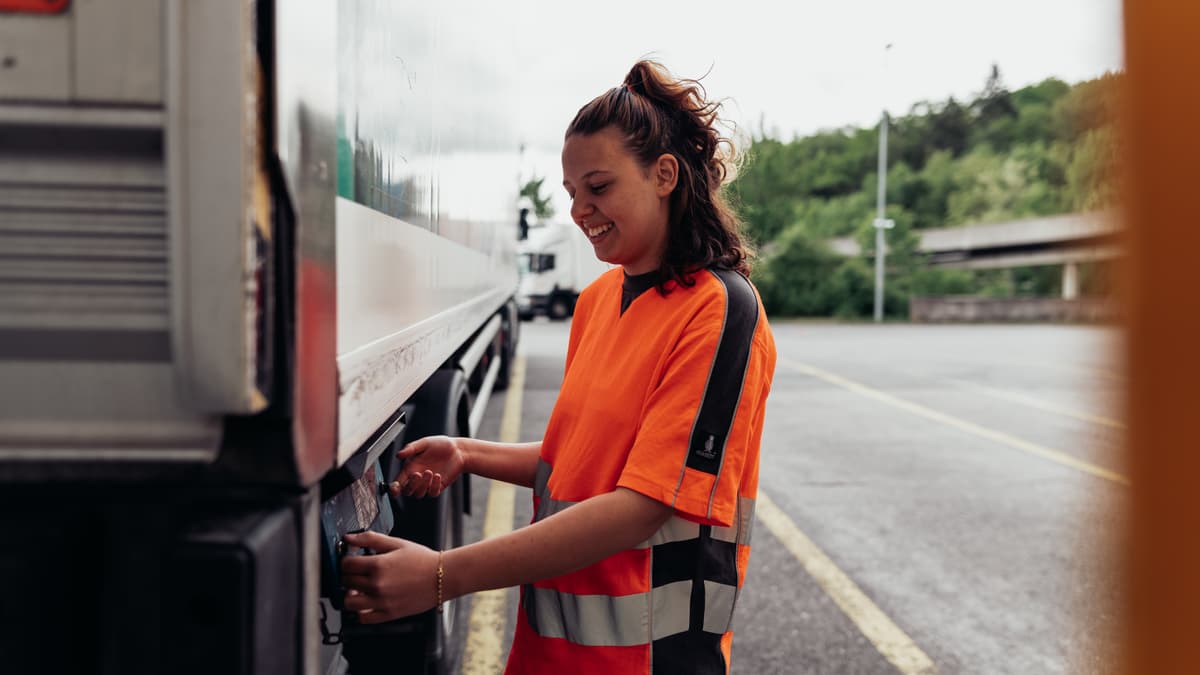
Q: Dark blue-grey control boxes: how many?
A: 1